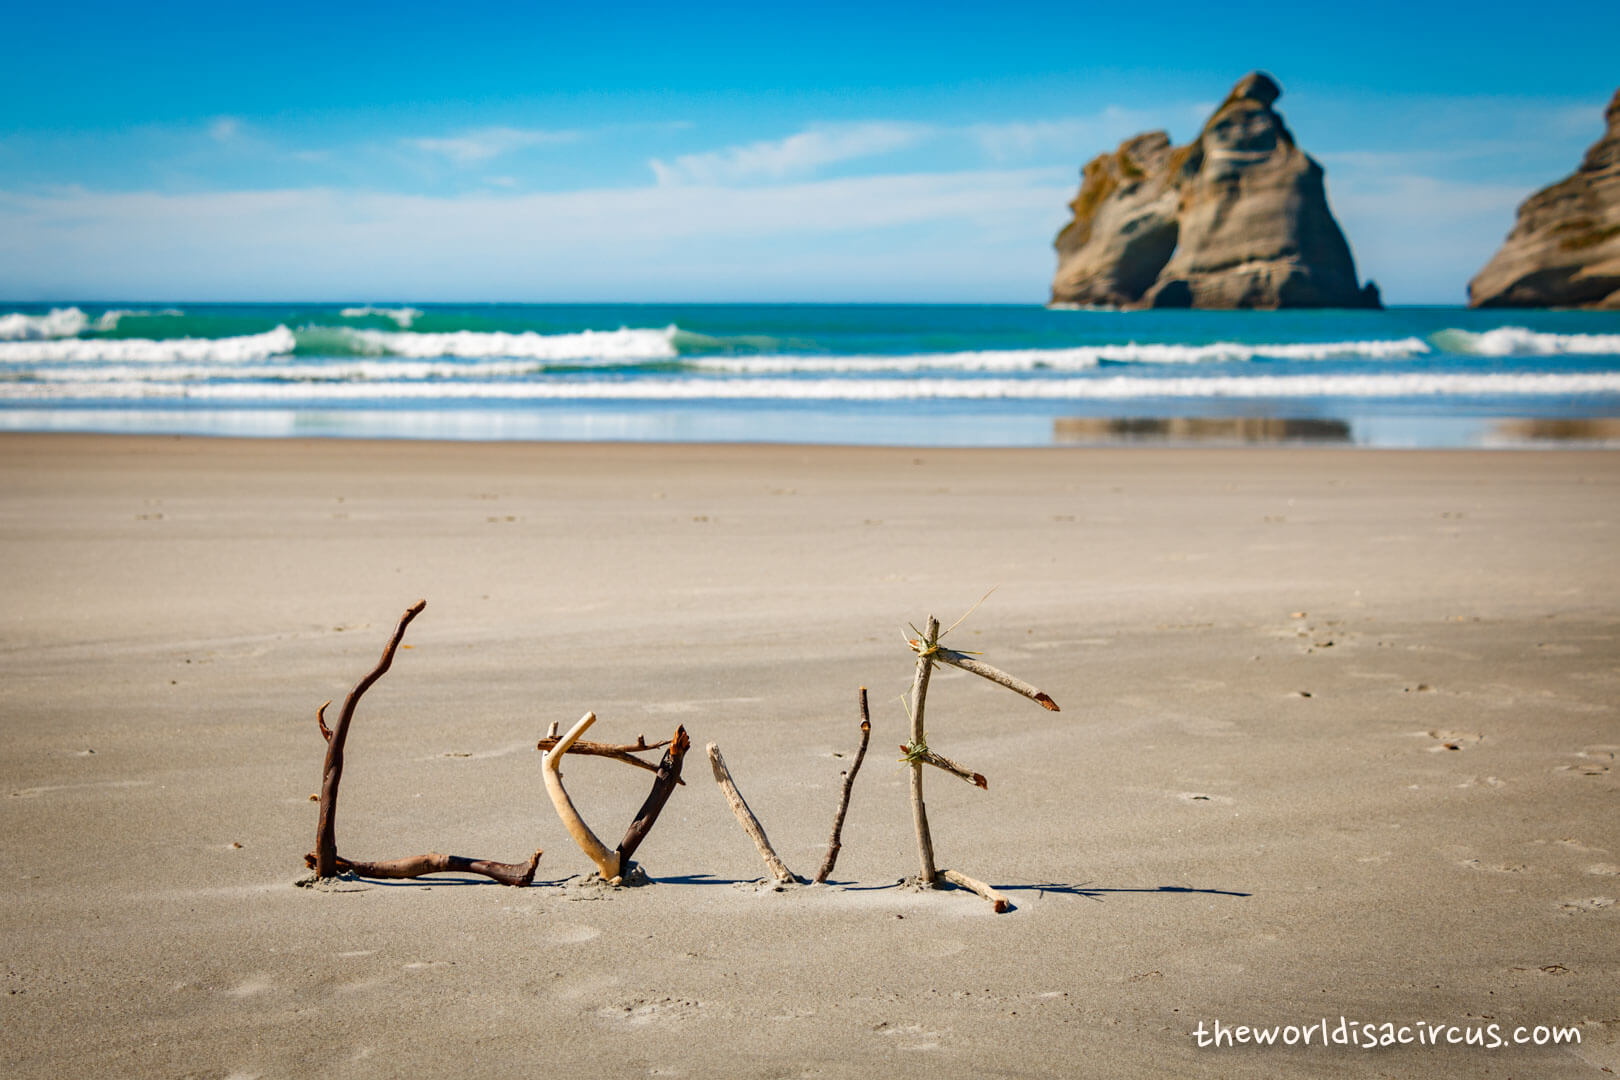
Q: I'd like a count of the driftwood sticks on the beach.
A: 11